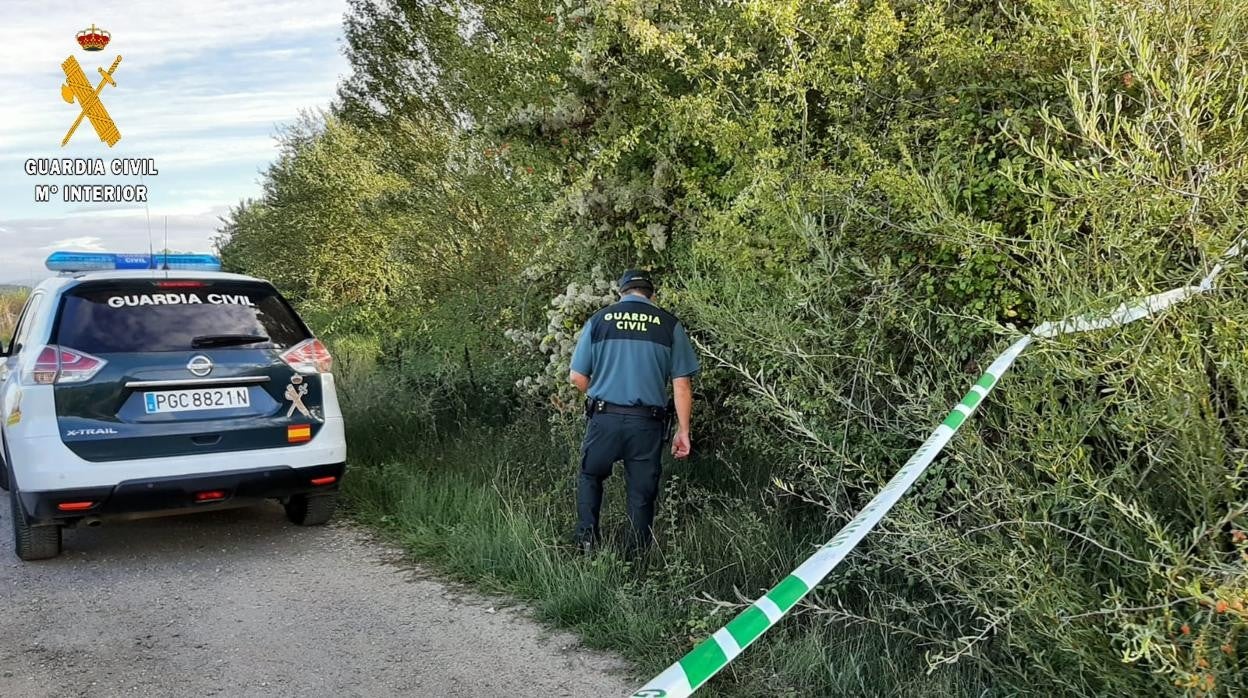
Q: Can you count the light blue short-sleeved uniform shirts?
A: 1